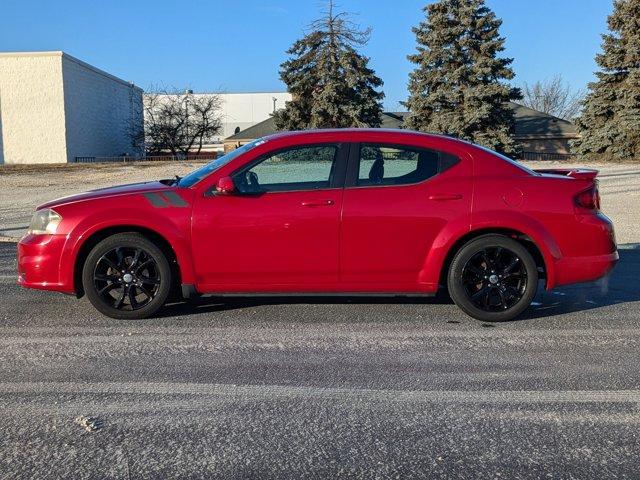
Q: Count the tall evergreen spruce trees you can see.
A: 3